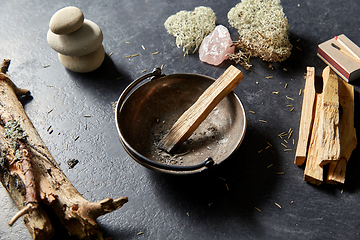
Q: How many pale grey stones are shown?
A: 3